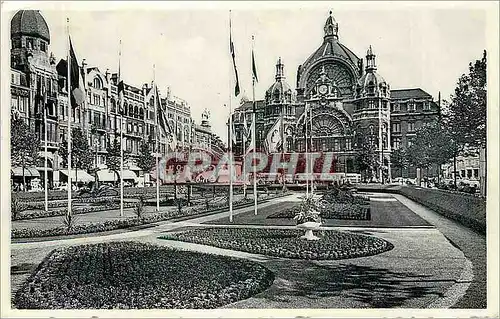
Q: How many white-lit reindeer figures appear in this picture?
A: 0